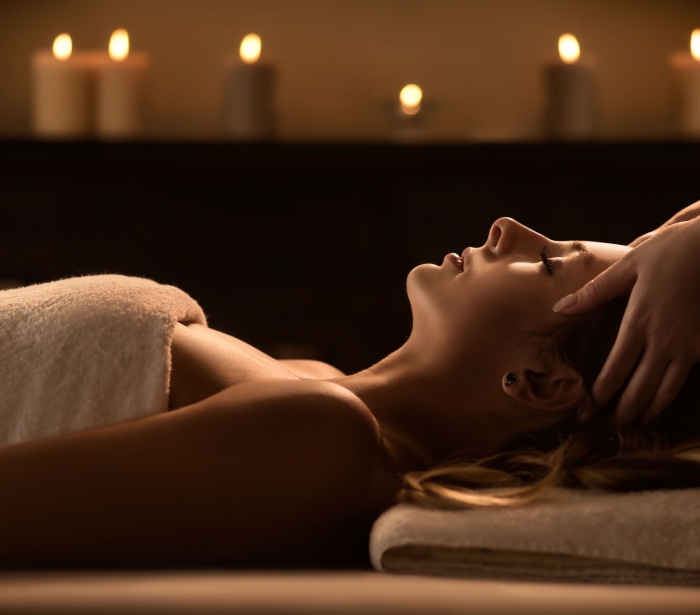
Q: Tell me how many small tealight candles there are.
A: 1